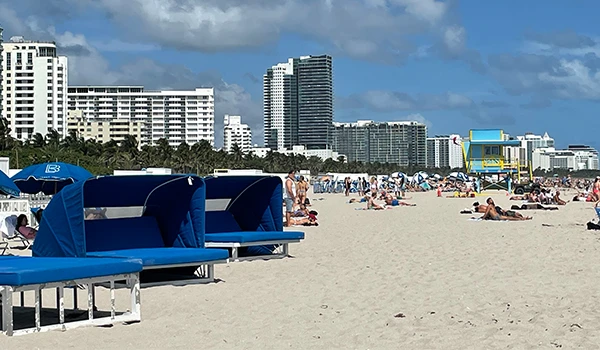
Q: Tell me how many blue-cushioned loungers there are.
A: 3